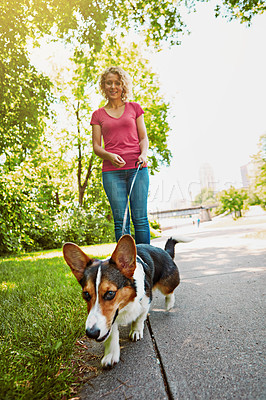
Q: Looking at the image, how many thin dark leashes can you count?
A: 1